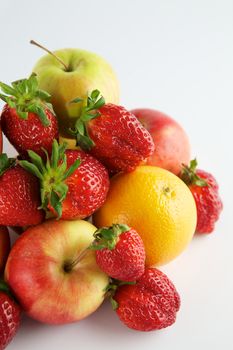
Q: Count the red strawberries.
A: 8